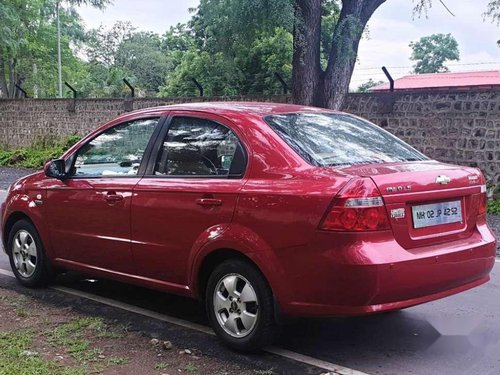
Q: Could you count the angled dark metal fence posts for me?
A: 6